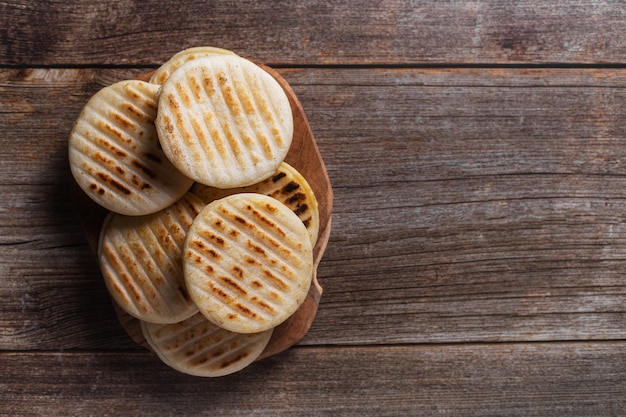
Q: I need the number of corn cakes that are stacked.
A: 7